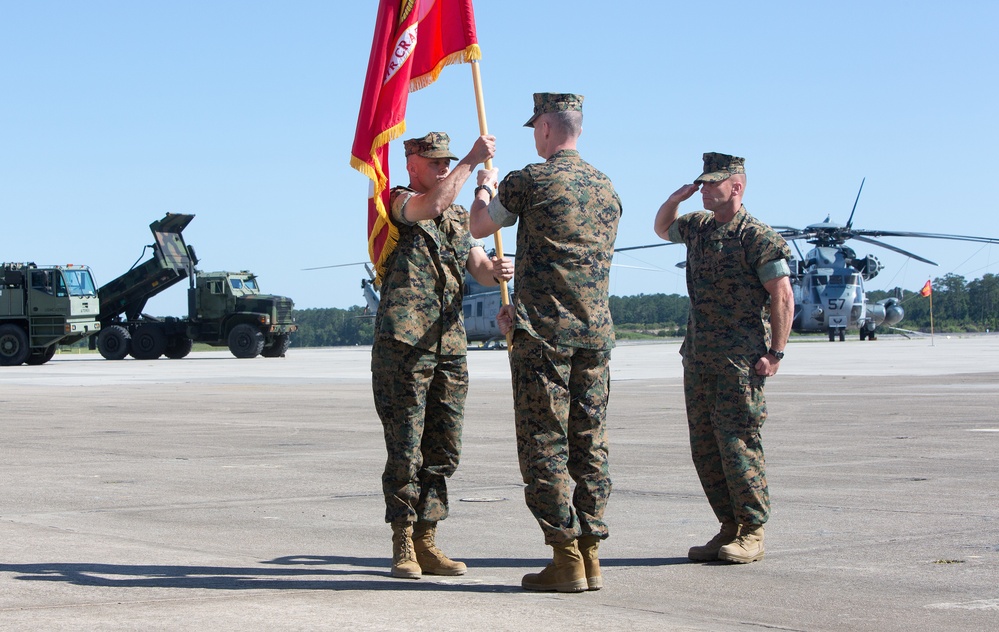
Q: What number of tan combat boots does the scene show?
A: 6